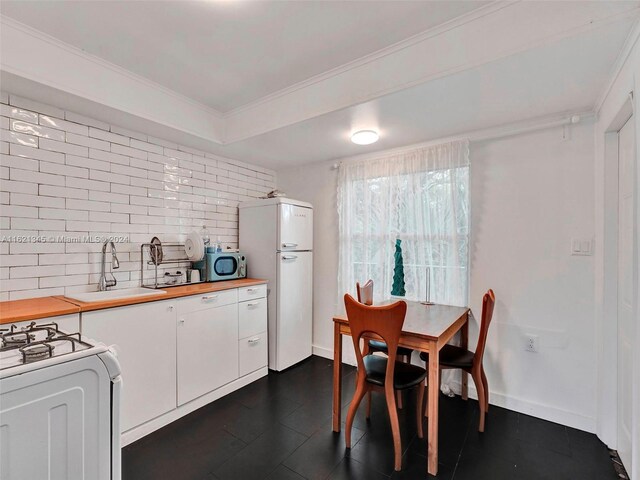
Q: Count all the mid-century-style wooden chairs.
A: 3